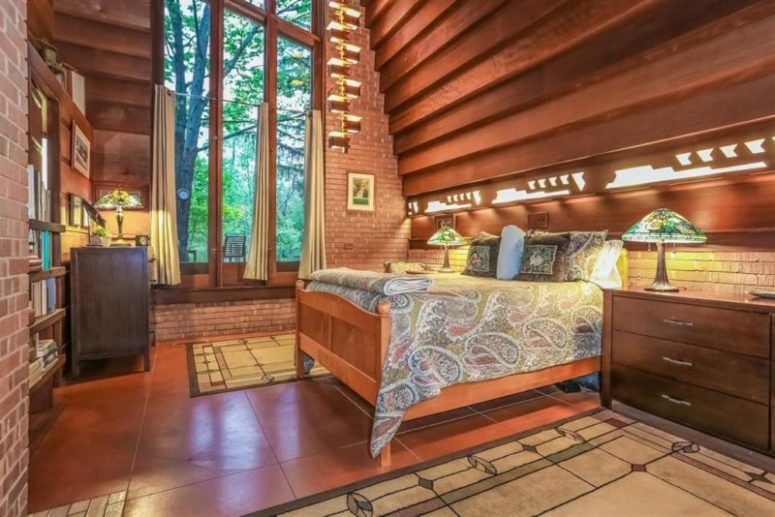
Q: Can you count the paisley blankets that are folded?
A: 1